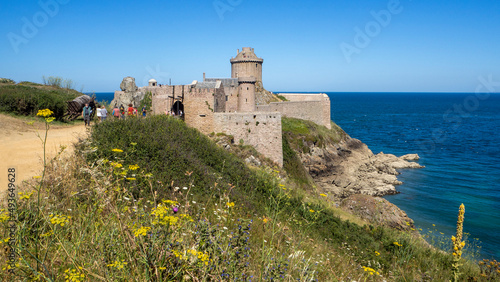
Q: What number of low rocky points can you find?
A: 1